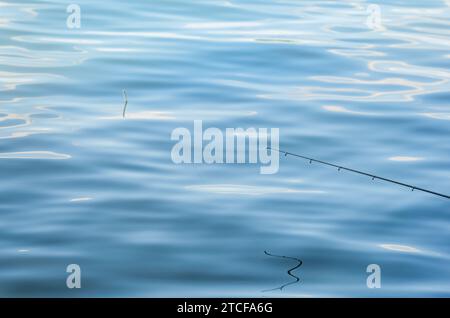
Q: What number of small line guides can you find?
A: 5